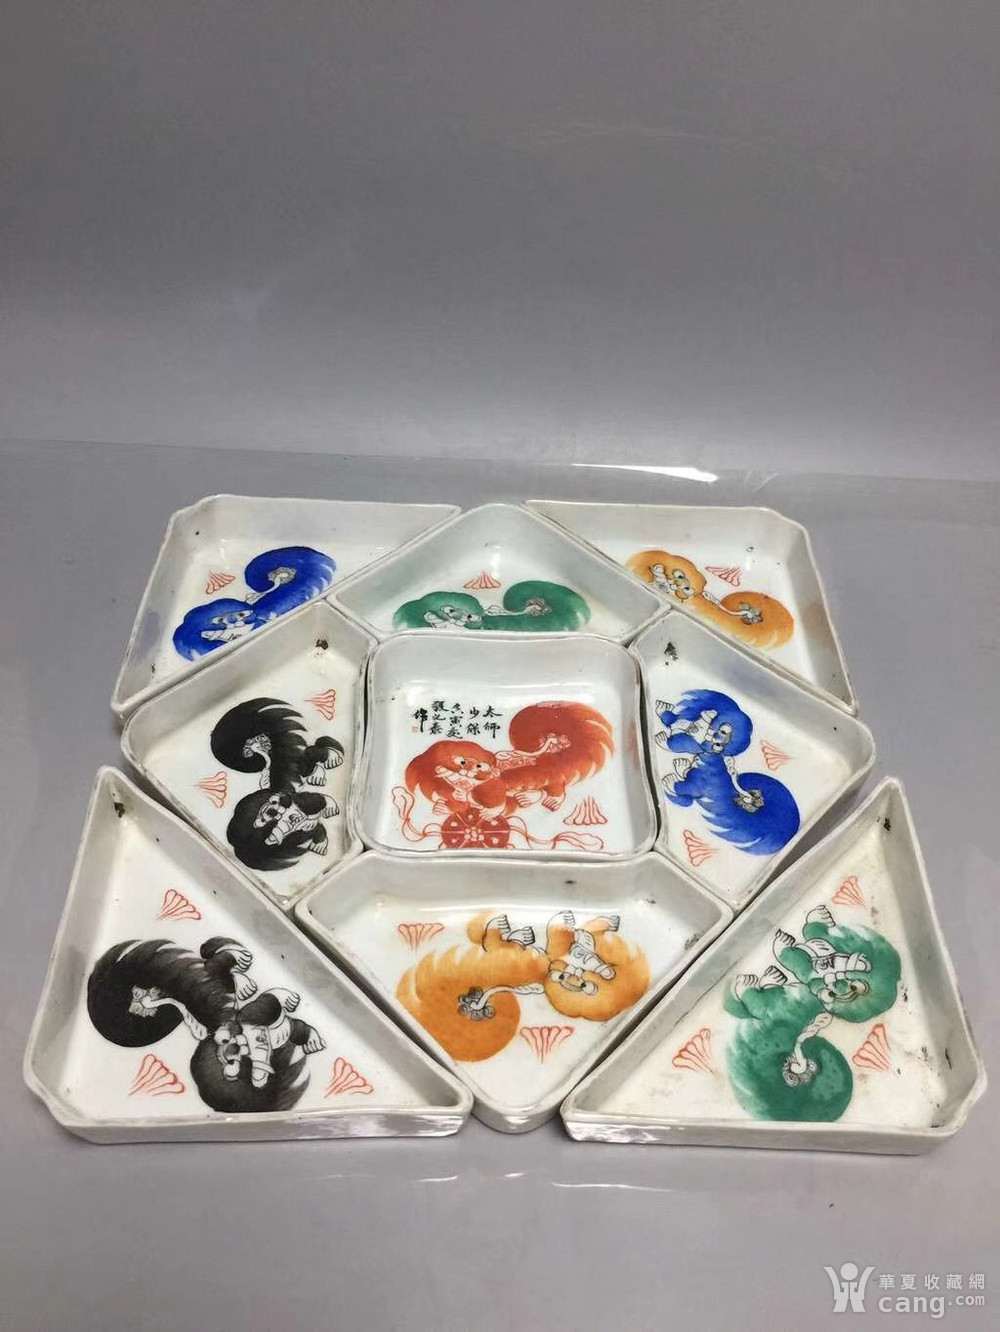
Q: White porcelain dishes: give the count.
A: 9